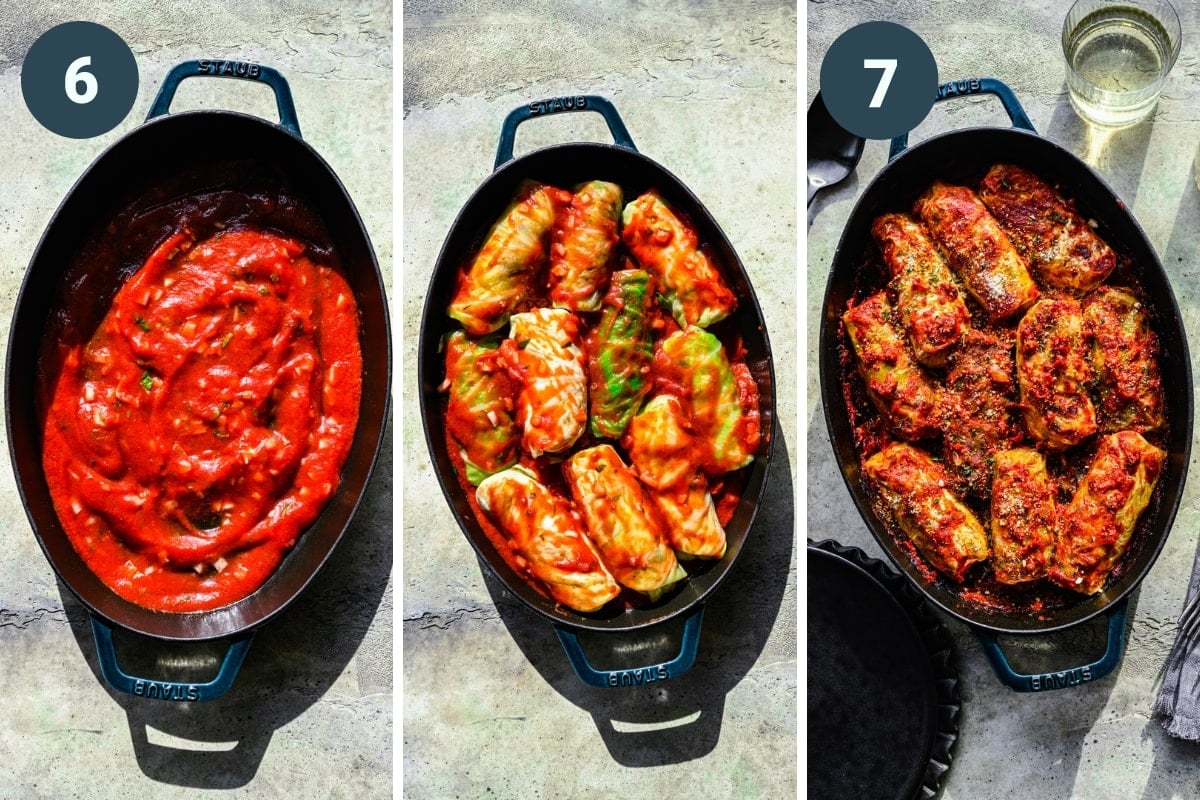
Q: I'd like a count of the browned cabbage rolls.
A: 10